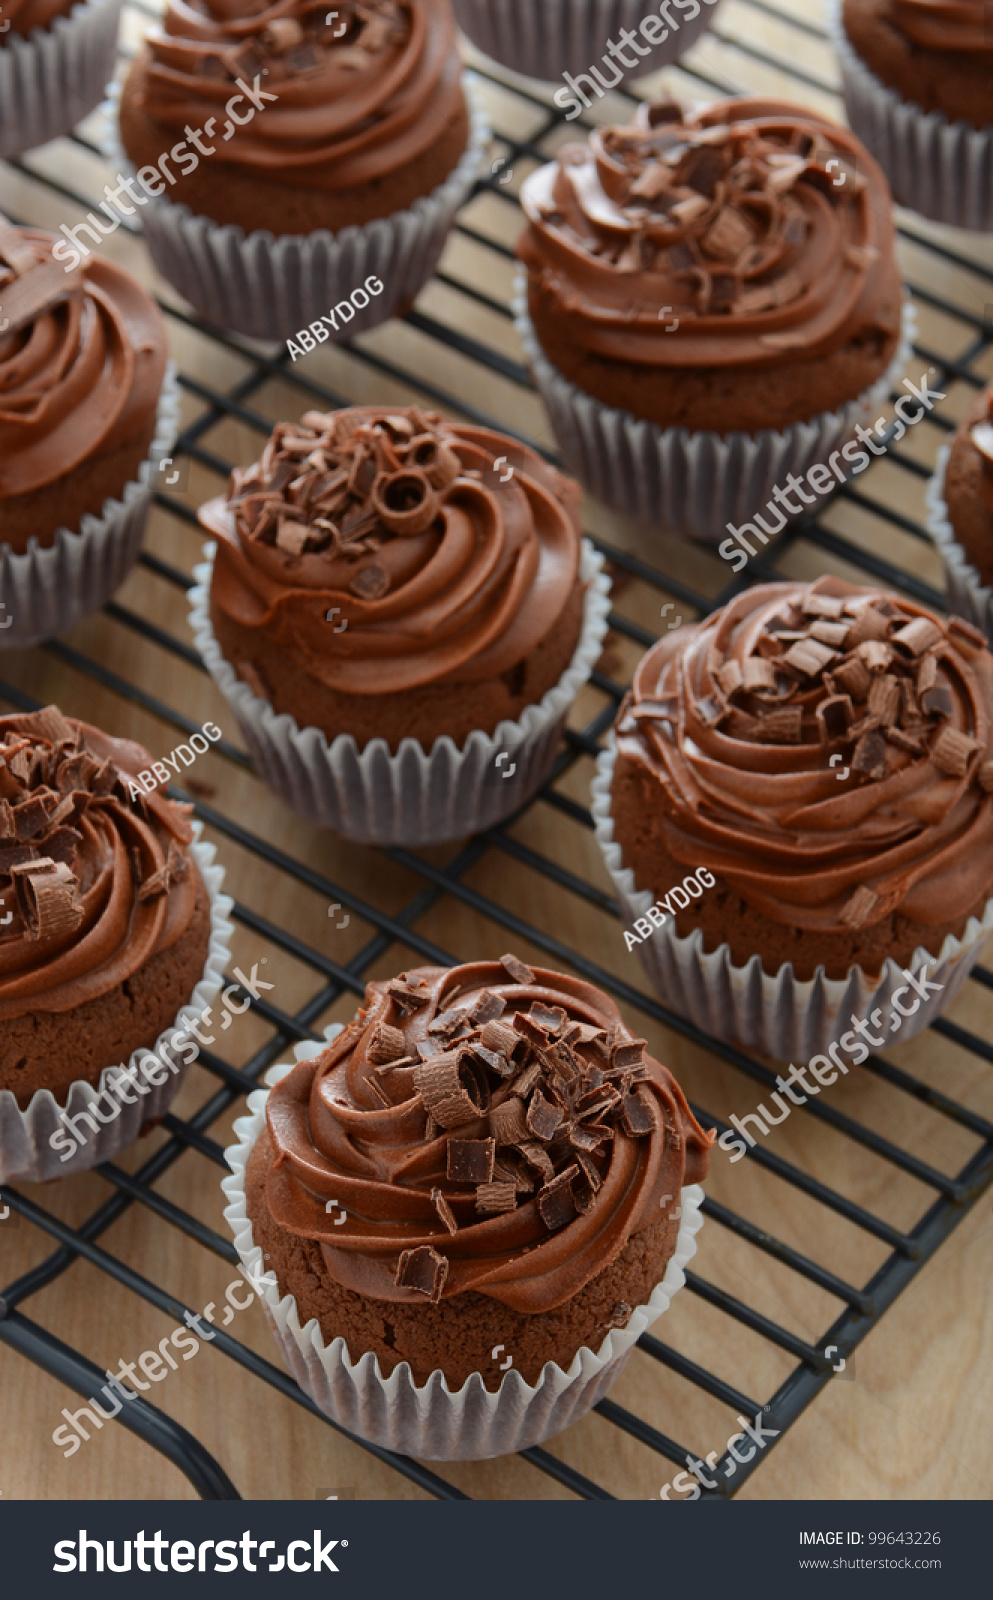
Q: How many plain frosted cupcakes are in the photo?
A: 0